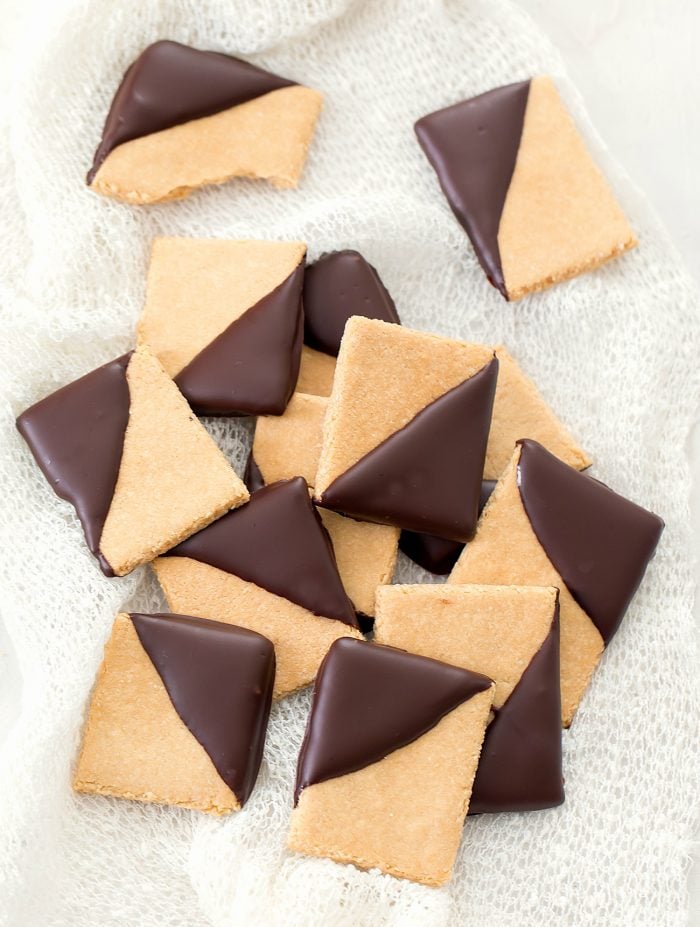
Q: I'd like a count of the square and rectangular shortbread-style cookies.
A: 13